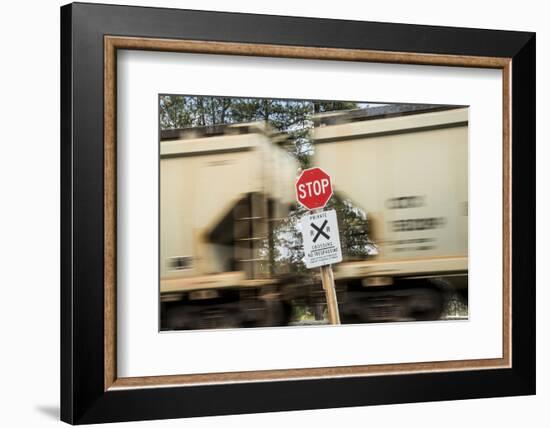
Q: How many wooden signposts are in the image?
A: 1